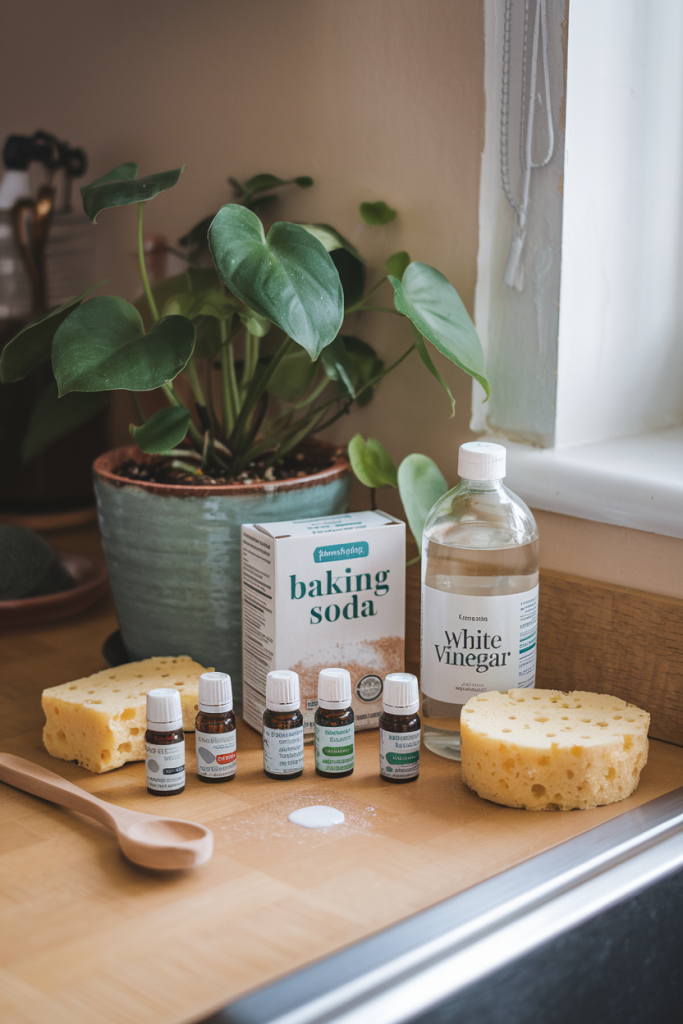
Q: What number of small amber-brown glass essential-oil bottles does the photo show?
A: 5